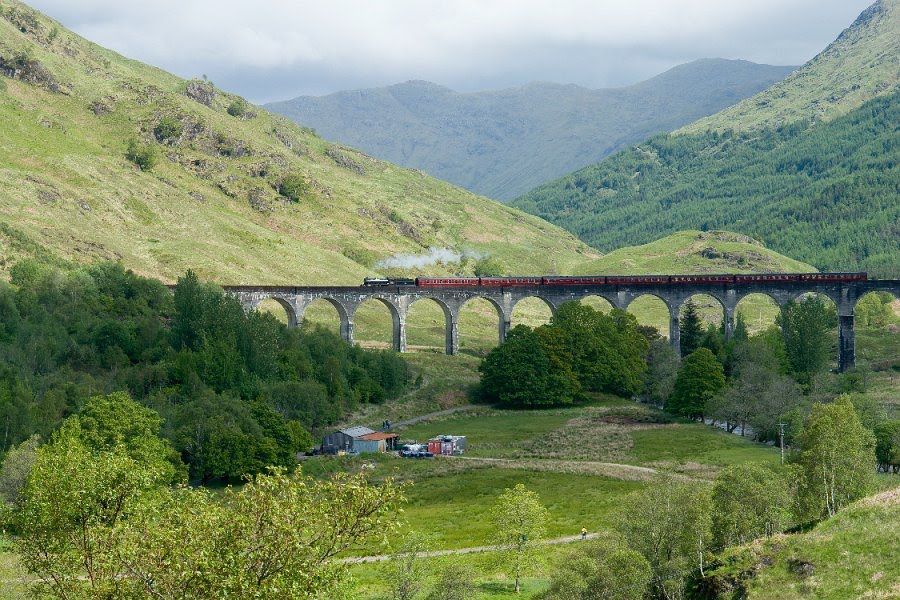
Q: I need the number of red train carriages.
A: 7